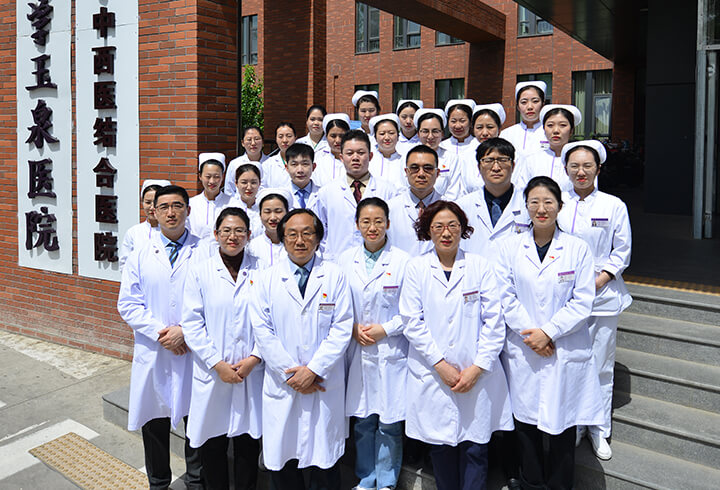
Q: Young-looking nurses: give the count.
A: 14